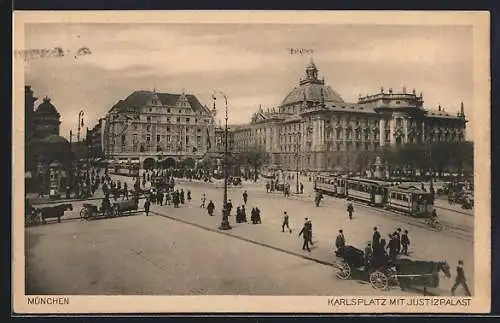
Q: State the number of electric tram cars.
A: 3